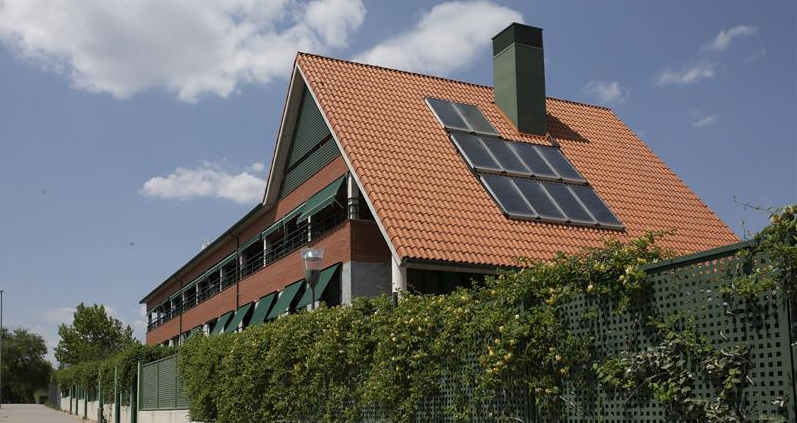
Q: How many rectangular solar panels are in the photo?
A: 10